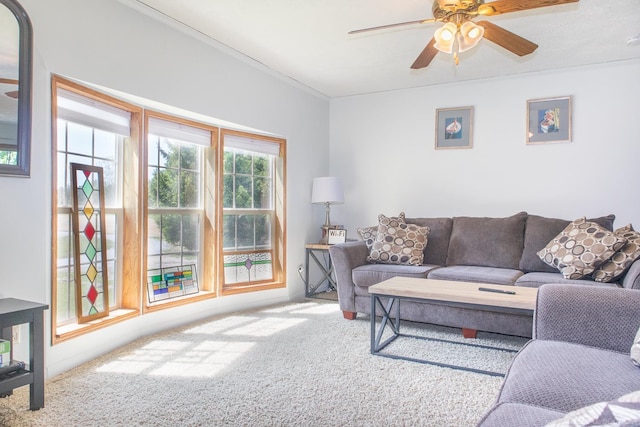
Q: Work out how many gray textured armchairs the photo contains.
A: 1